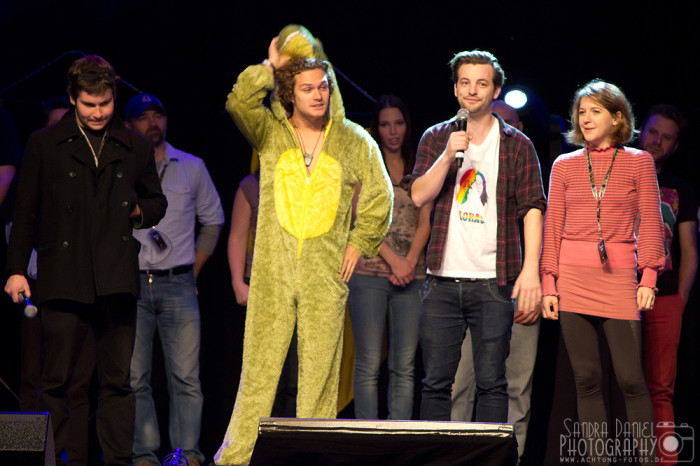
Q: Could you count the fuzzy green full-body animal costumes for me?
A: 1